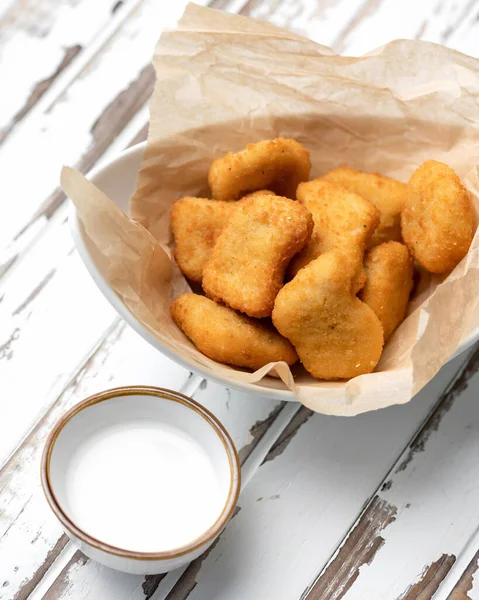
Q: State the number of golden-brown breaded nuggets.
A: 9